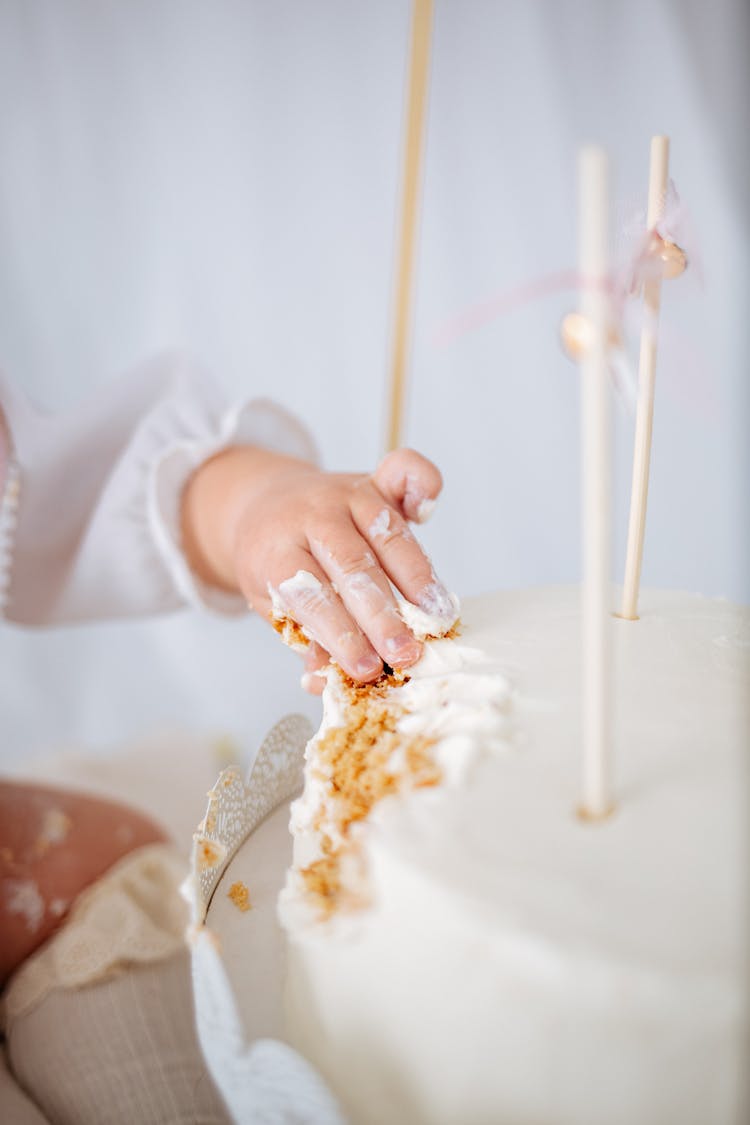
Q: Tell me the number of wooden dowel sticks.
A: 3